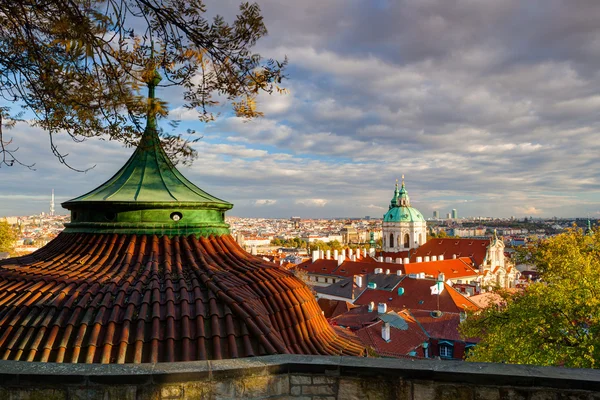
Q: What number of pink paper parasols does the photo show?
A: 0